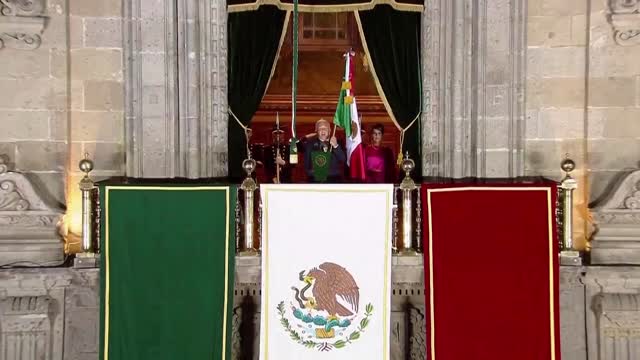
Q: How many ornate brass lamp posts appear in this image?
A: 4